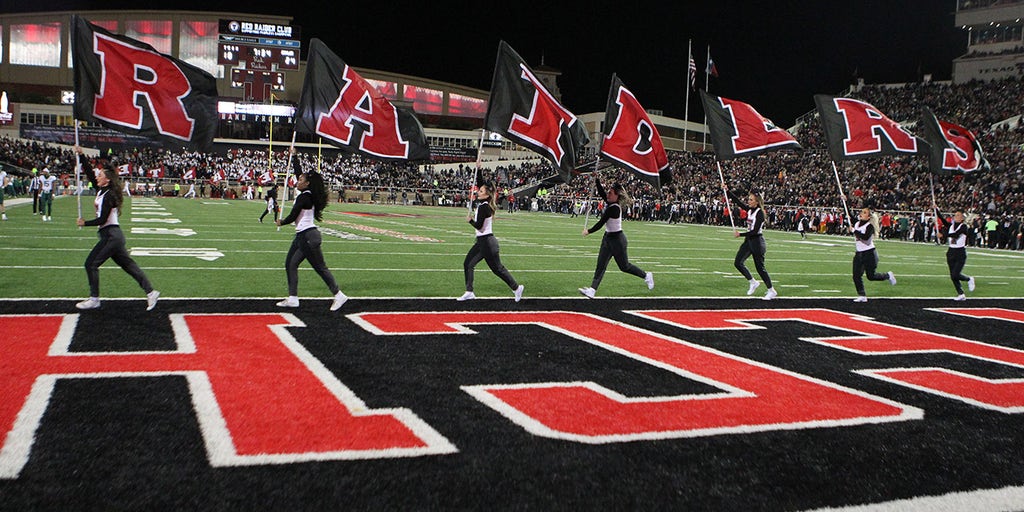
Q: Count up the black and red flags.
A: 7